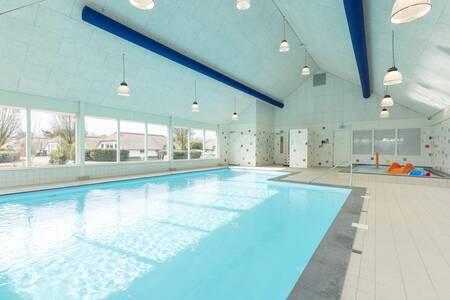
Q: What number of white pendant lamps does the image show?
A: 11